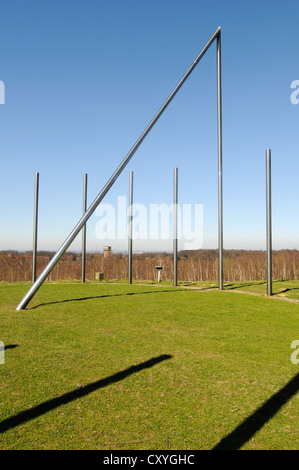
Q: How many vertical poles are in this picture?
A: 6